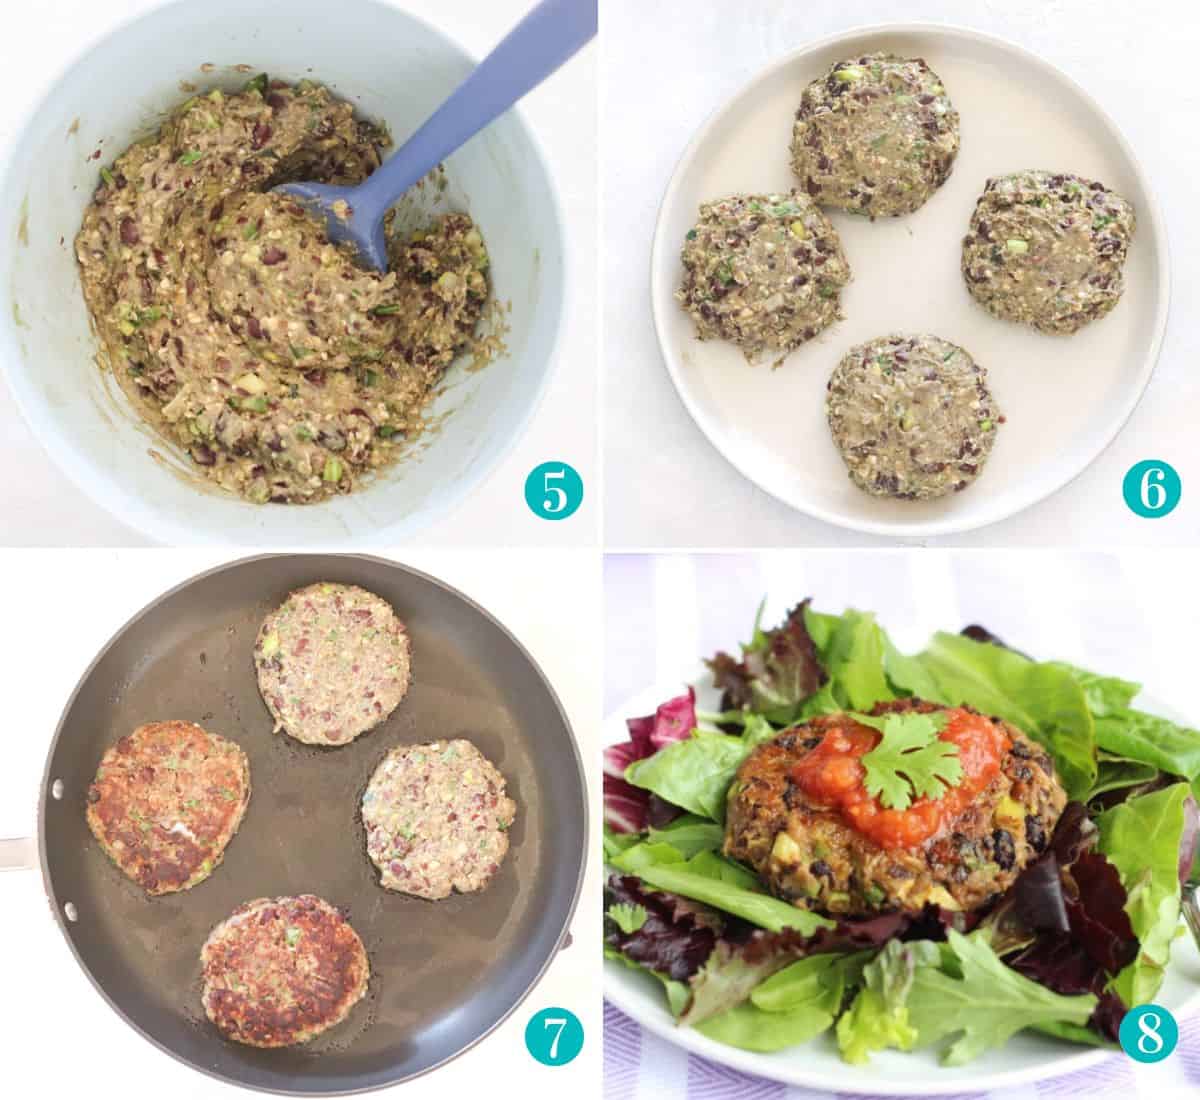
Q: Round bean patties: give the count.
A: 9